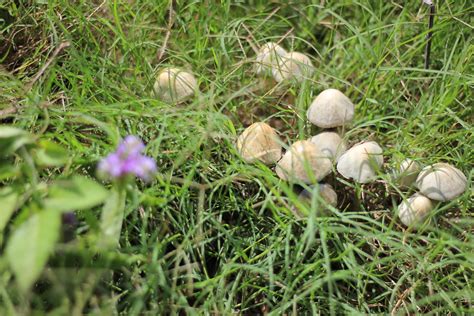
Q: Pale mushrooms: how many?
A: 12